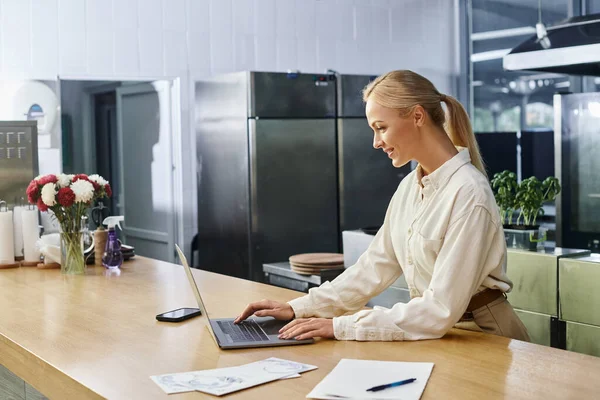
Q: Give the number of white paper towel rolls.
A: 3